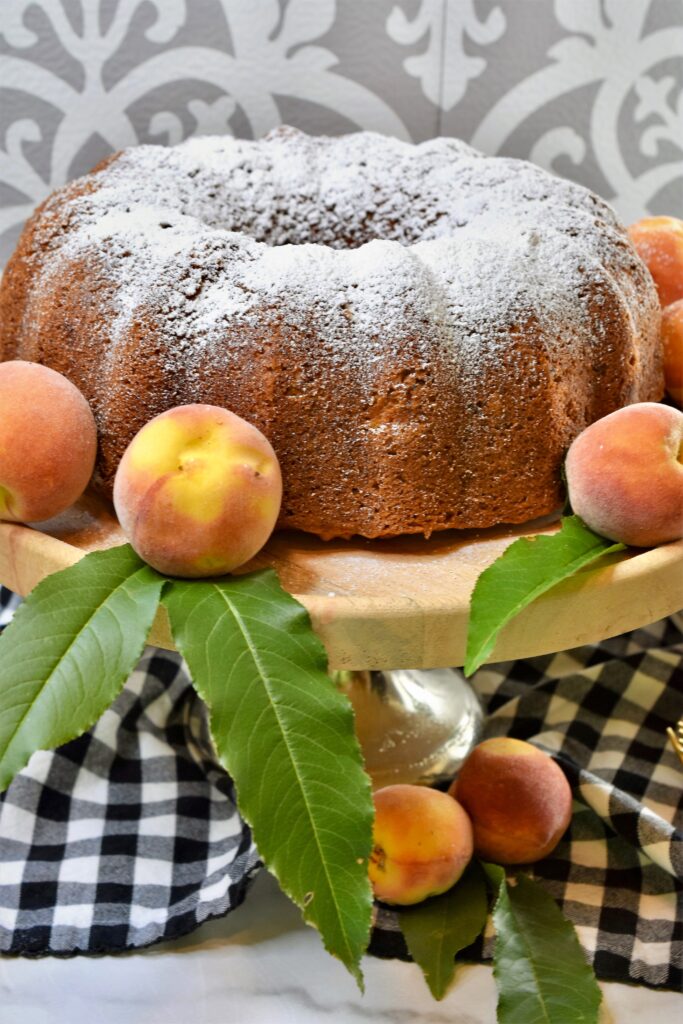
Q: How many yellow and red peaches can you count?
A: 7